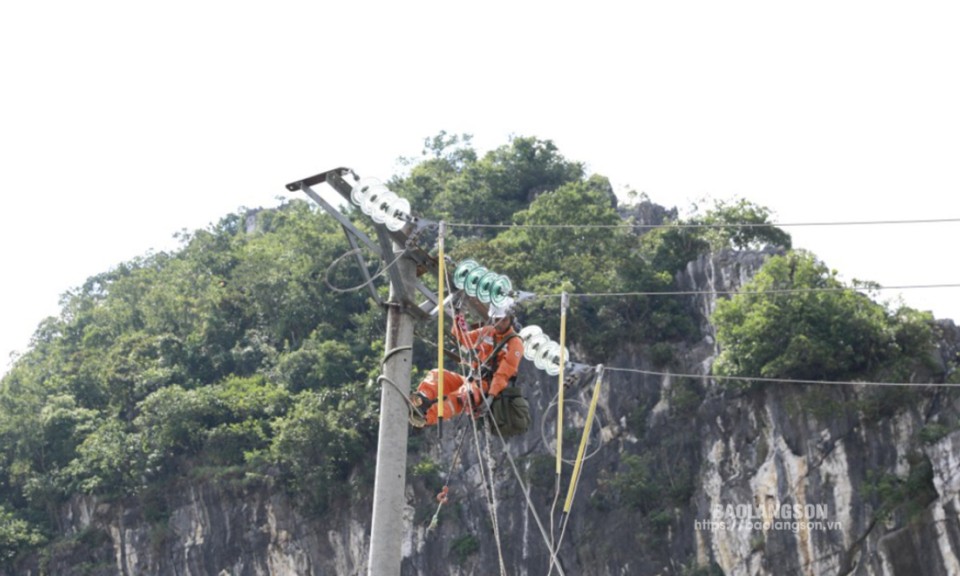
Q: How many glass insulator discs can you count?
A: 12